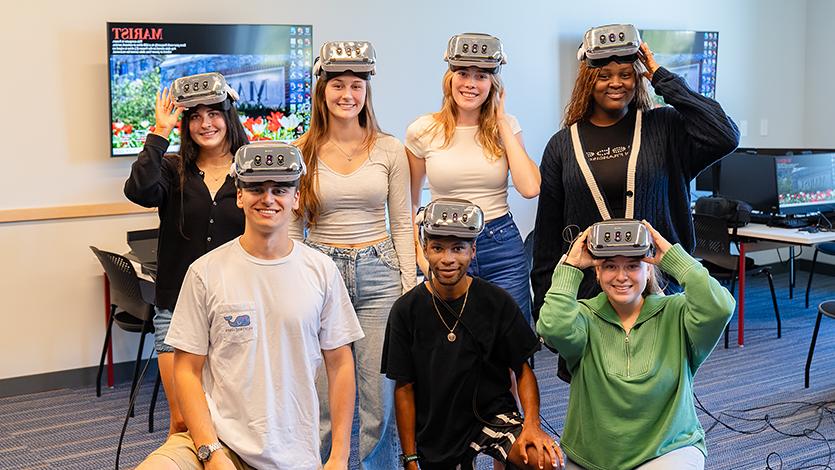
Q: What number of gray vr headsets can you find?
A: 7